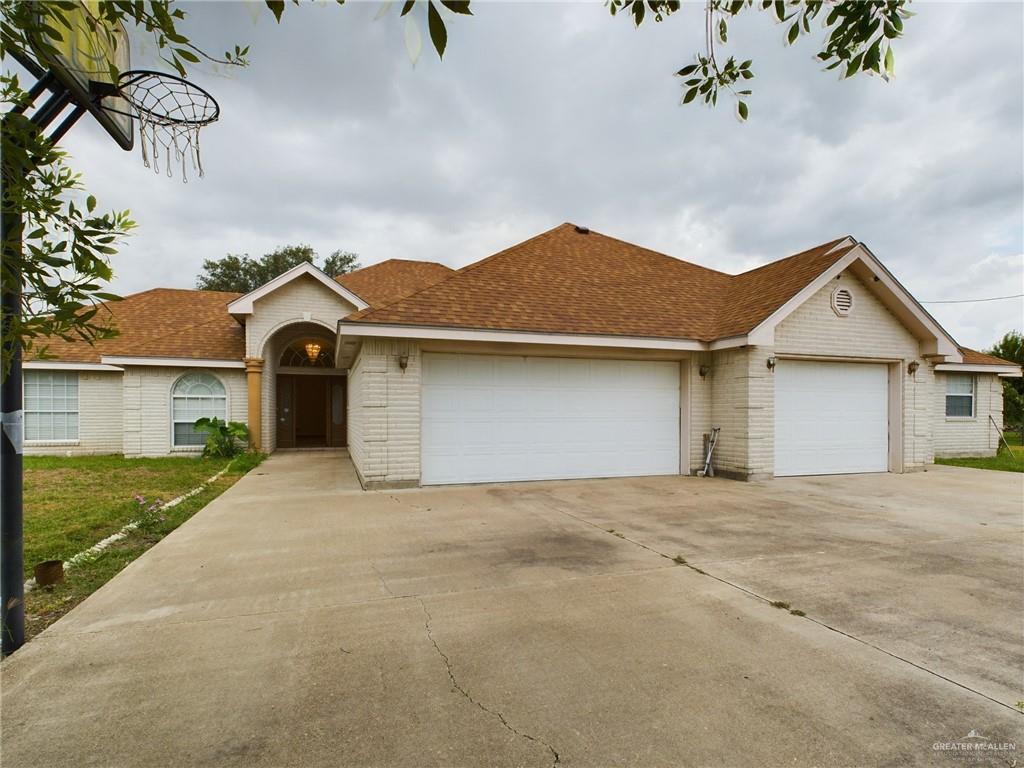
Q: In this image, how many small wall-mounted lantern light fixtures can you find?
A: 4